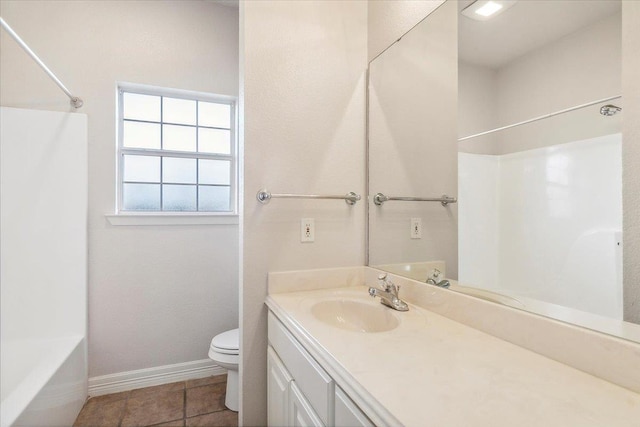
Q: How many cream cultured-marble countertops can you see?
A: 1